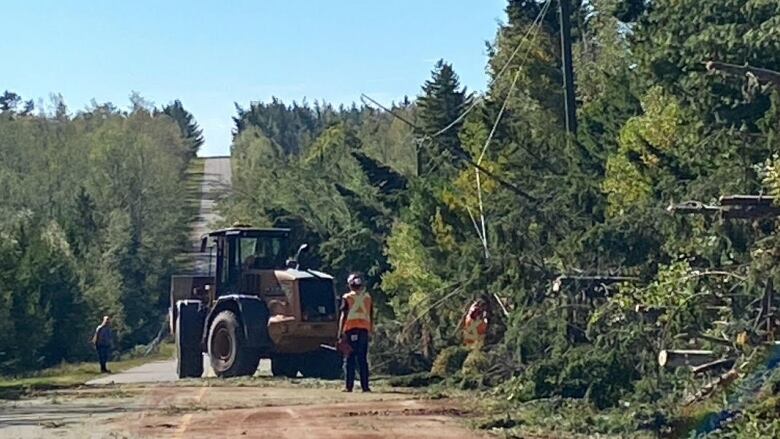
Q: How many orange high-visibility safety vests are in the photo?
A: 2